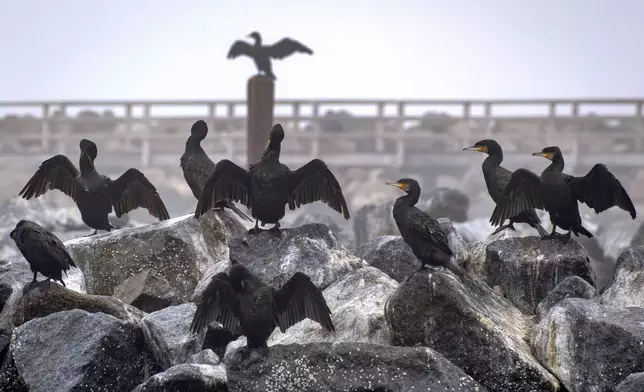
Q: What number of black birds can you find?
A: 9